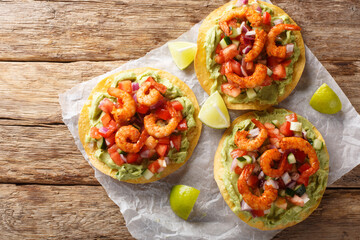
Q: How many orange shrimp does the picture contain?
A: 12